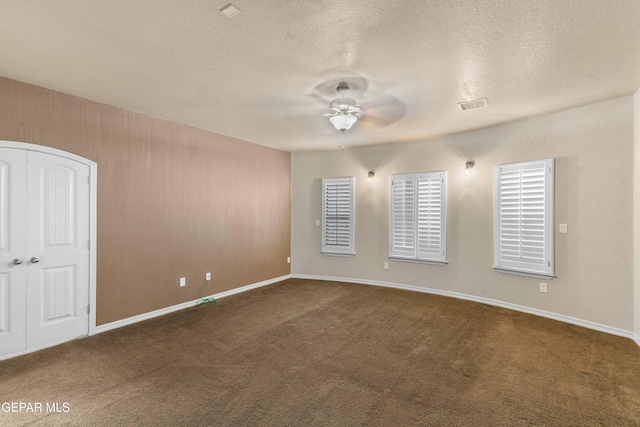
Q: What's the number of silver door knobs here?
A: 2